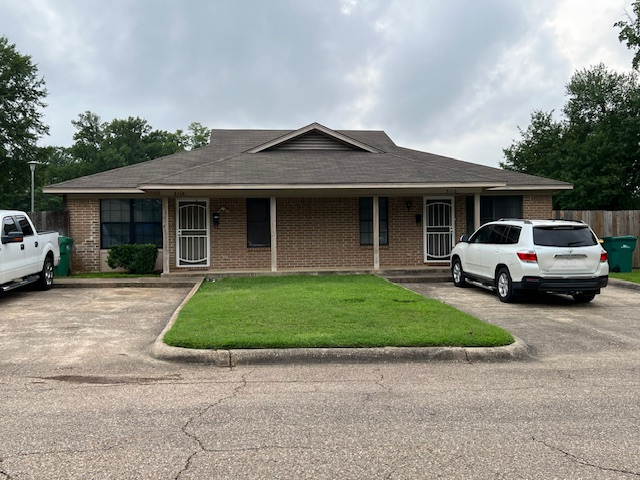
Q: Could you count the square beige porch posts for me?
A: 4